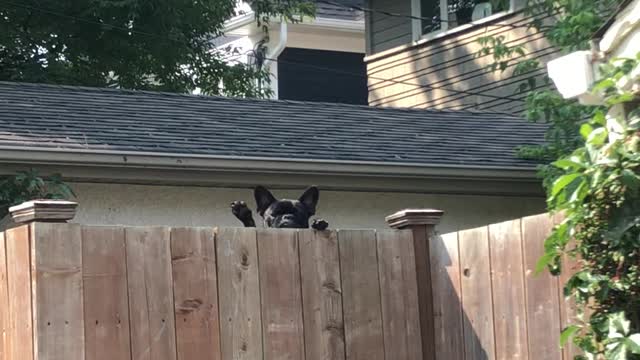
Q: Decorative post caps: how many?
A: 2